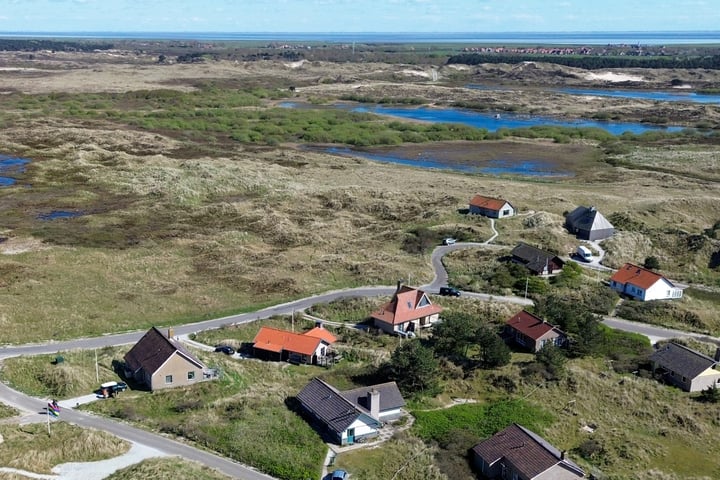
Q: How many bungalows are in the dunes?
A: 11